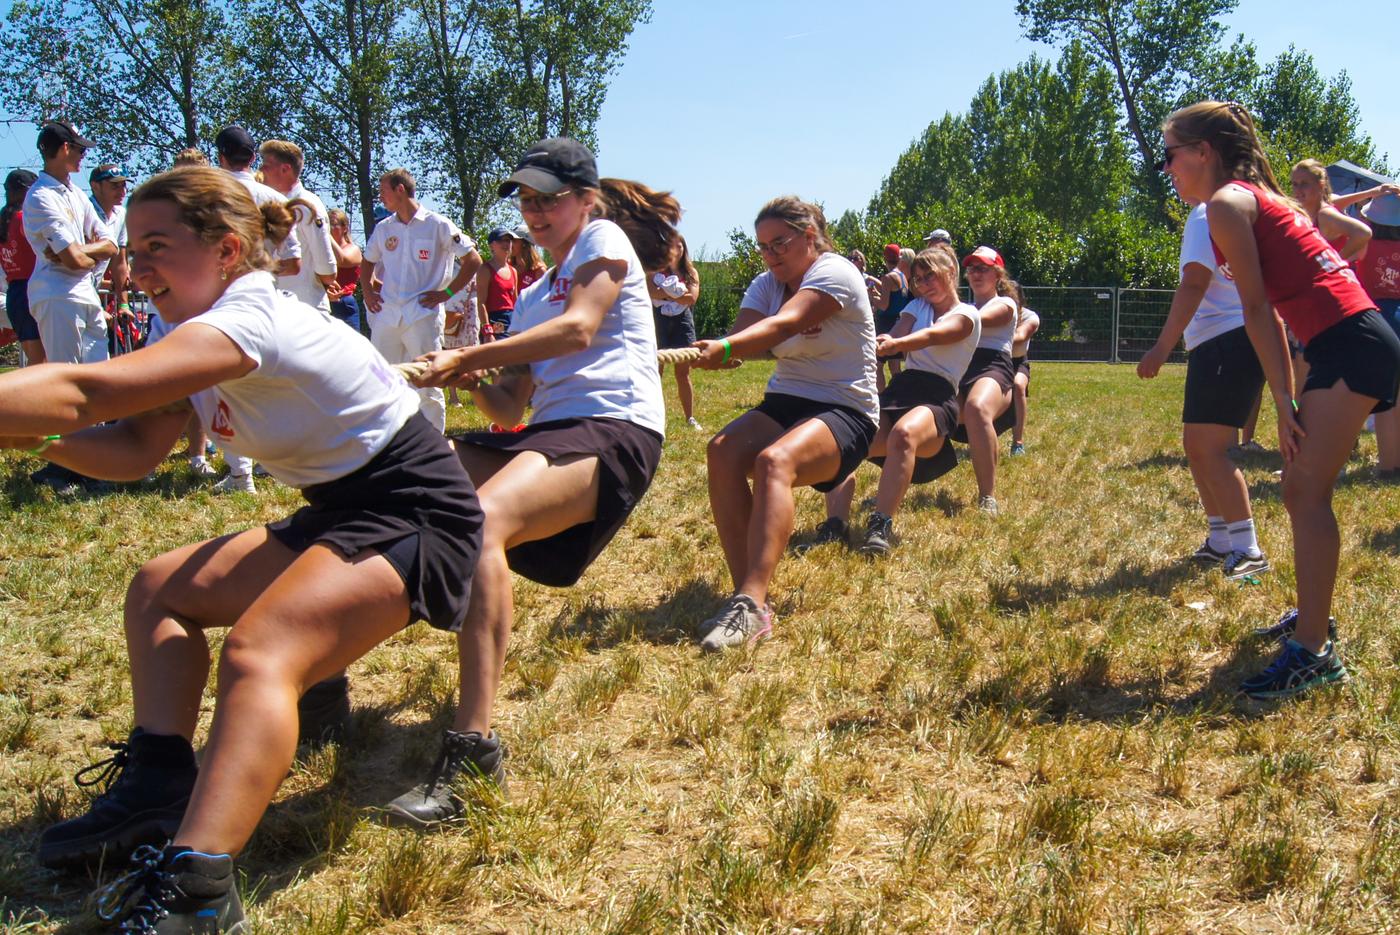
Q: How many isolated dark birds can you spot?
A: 0